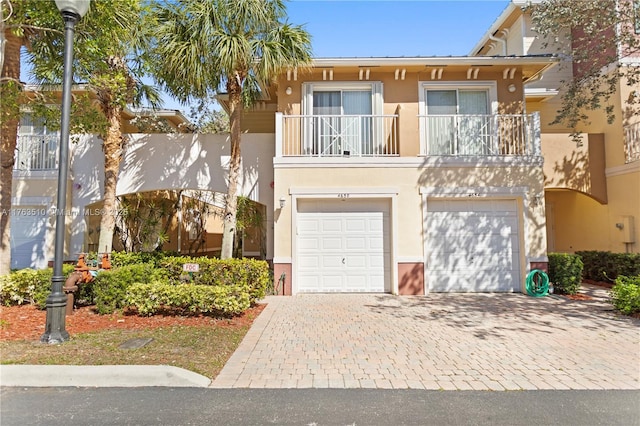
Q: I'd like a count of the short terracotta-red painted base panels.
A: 3